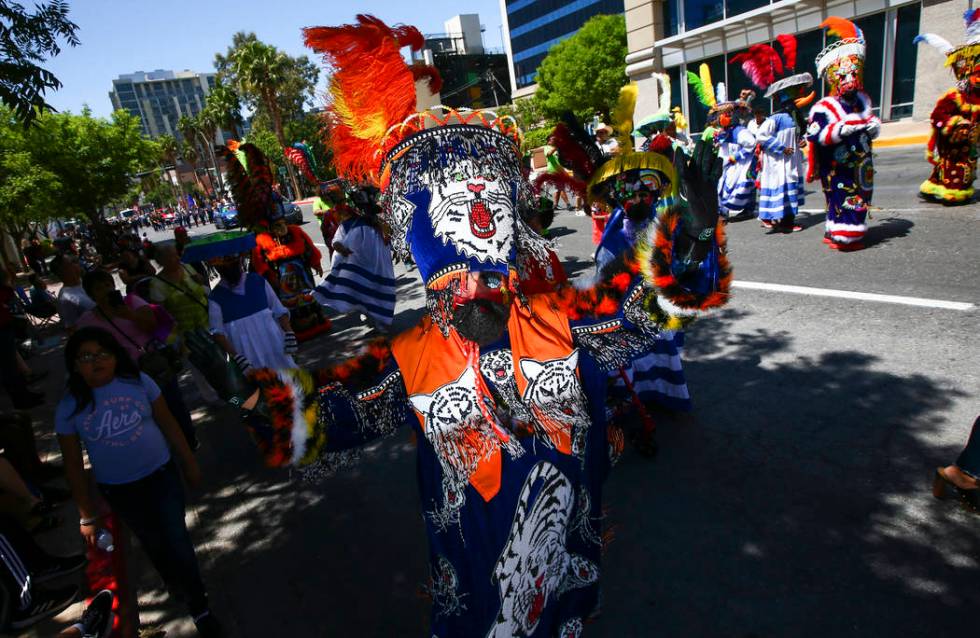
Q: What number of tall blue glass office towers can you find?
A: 1